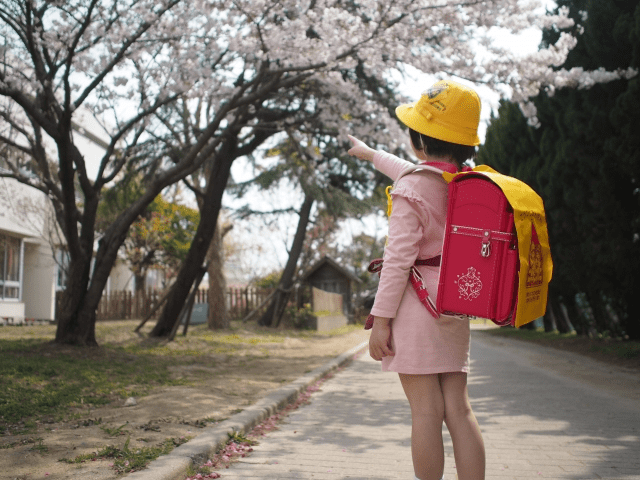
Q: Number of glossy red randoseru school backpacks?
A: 1